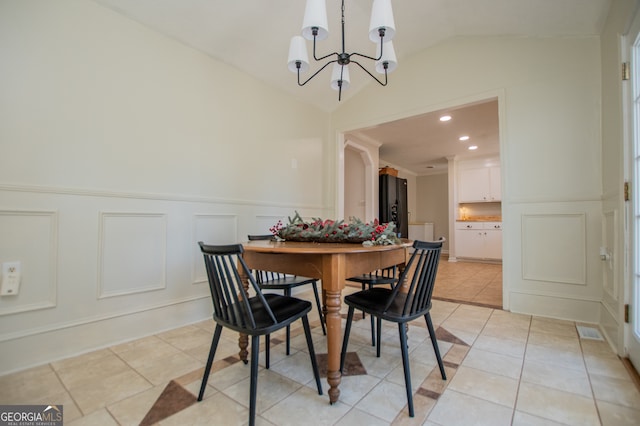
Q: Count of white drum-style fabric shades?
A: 5